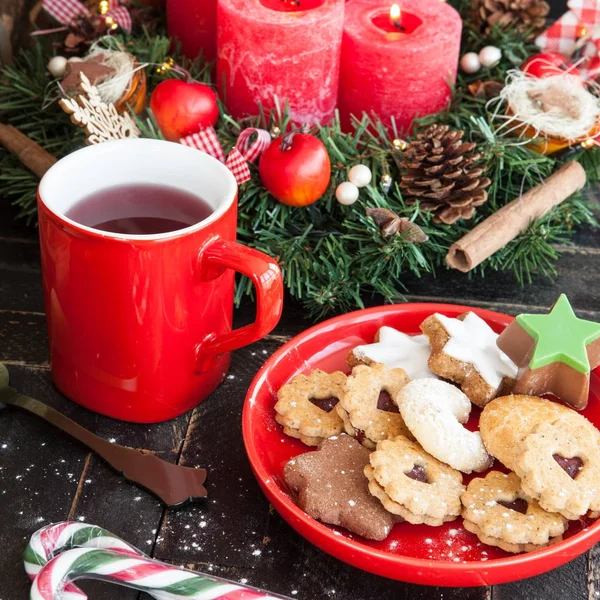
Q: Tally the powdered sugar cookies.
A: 1